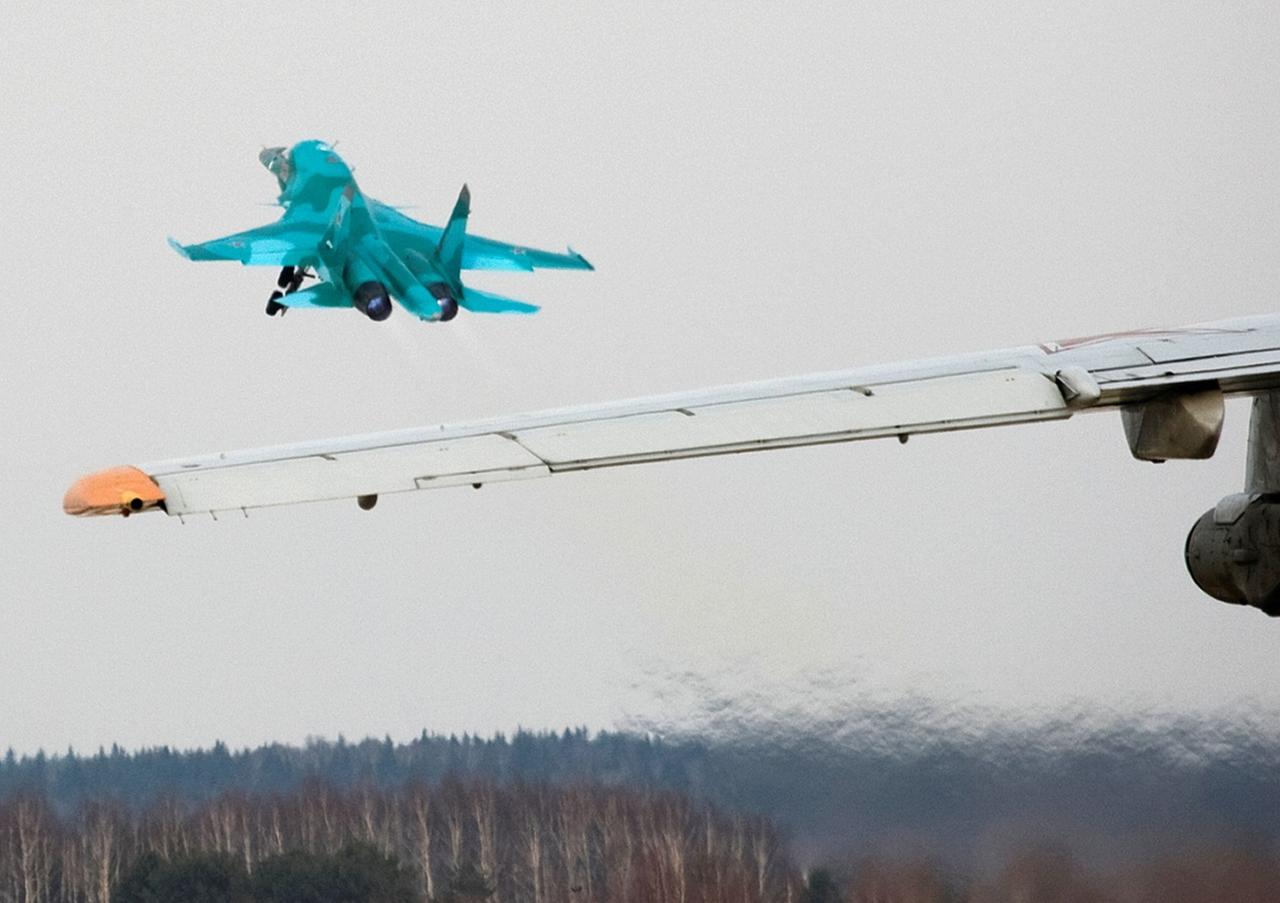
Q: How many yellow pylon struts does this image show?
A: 0